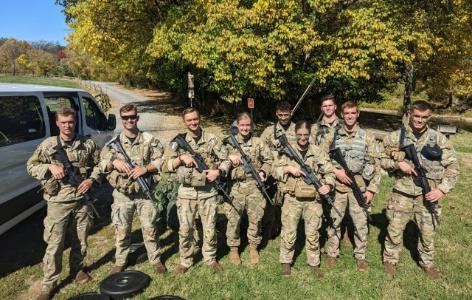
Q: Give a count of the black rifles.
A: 7